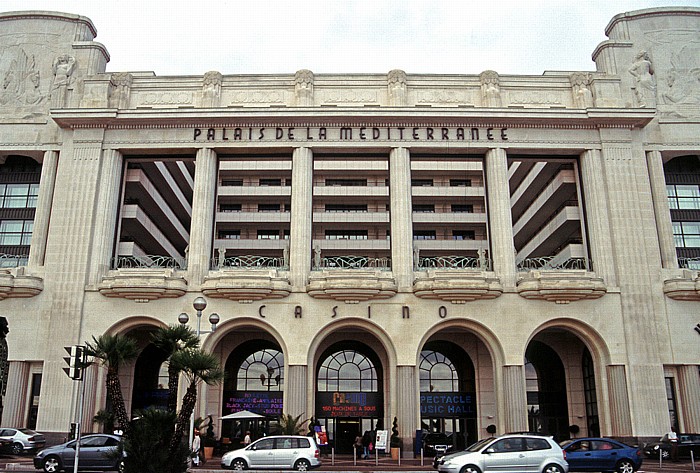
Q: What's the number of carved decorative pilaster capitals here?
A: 6